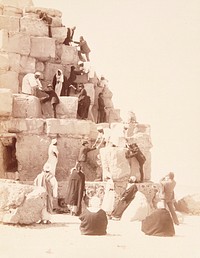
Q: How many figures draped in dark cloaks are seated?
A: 2